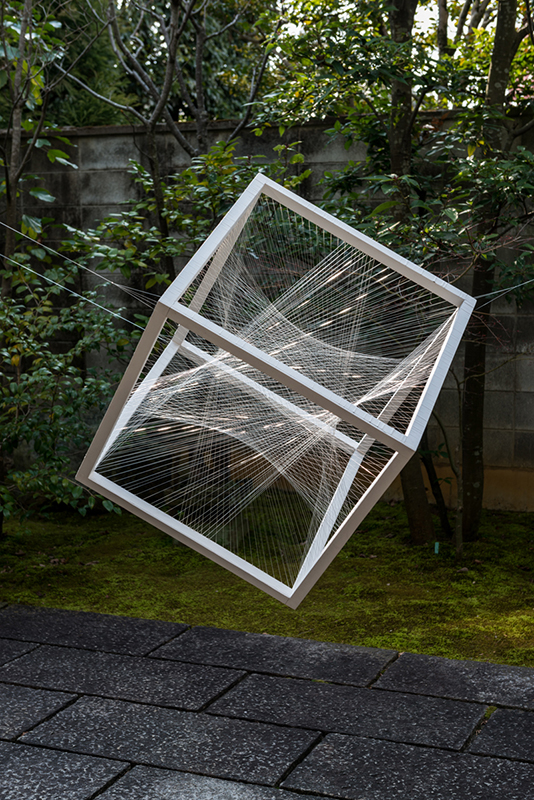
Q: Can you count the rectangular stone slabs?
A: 12